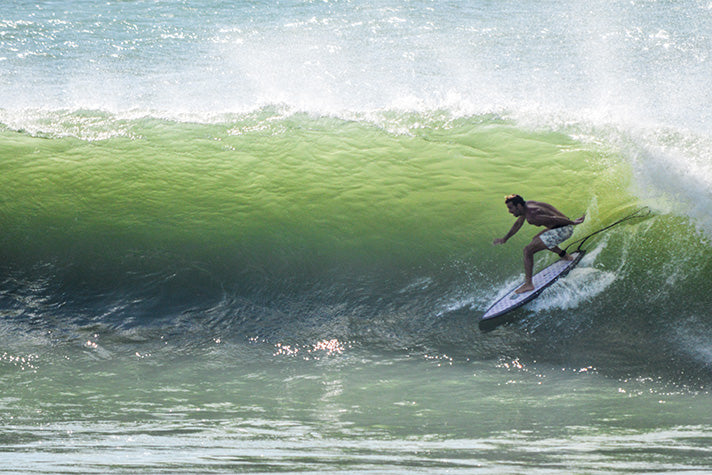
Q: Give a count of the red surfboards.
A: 0